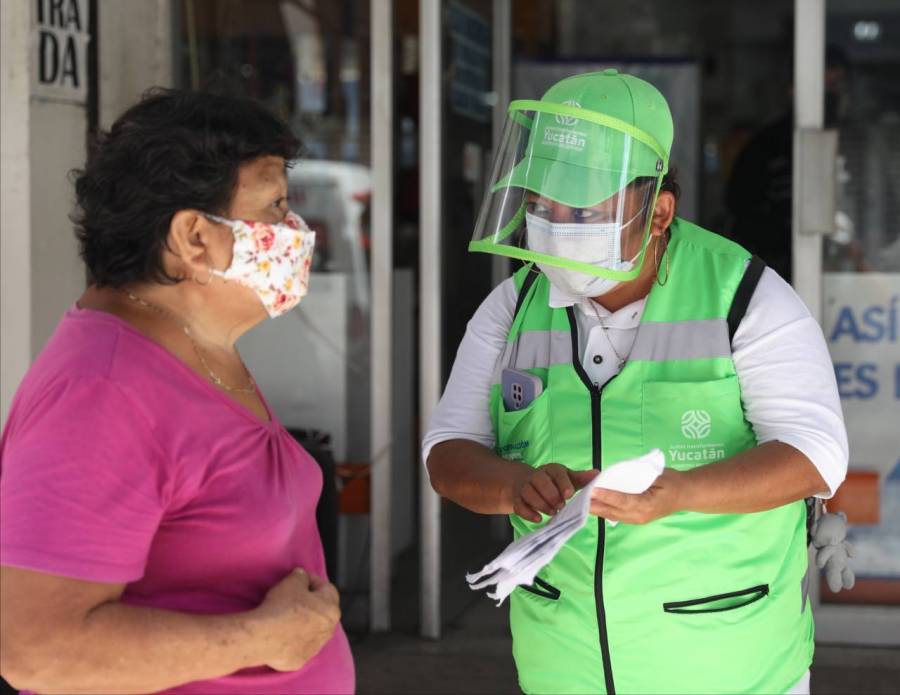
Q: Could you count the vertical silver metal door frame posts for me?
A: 4